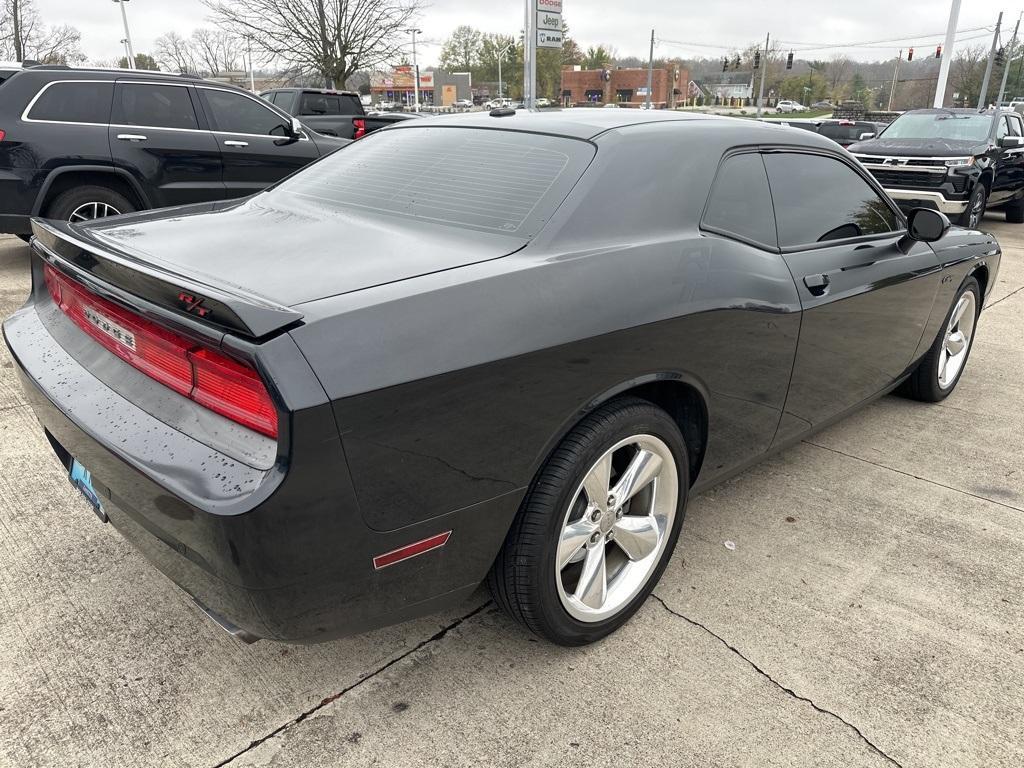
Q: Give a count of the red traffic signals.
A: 2